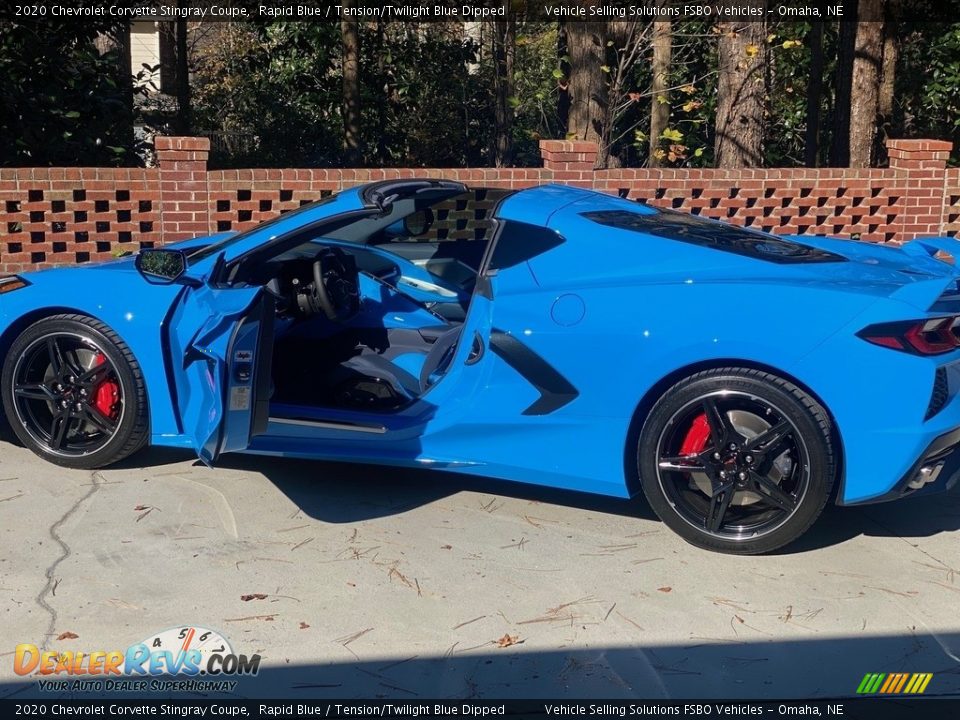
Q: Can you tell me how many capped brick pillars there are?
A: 3